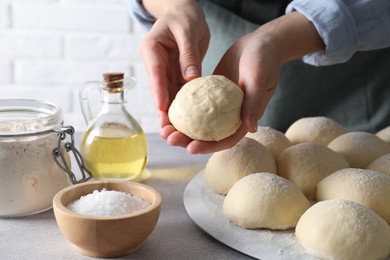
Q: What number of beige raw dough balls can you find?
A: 11